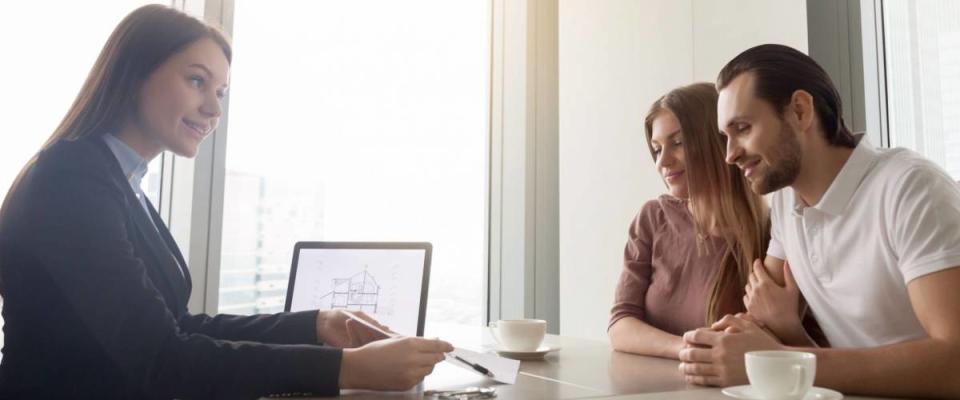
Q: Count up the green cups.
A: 0